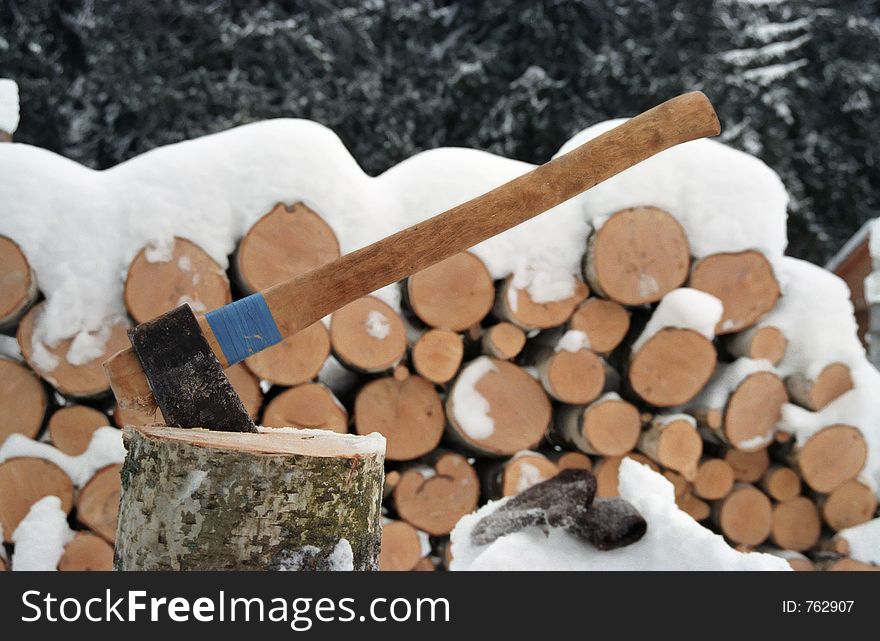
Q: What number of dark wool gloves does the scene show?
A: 2